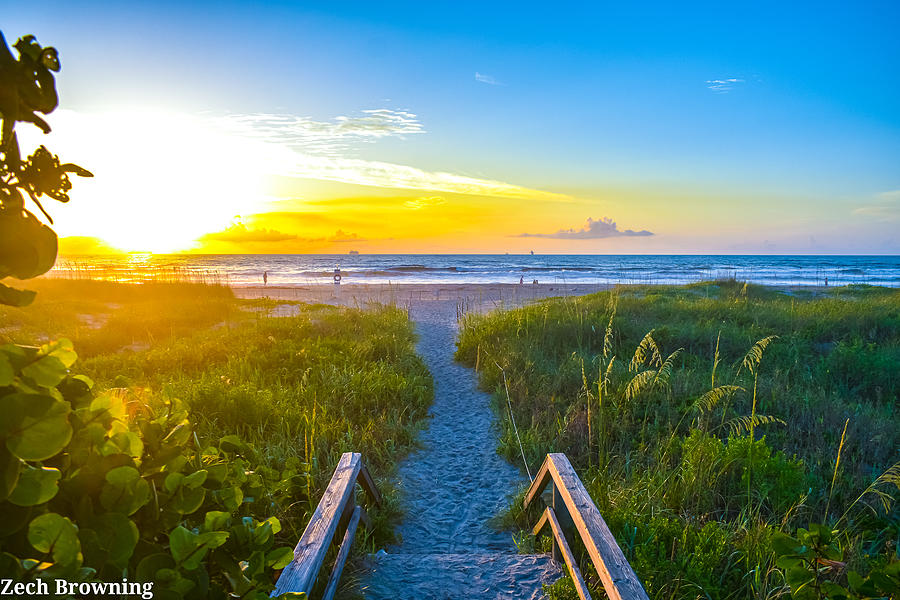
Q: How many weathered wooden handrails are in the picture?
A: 2